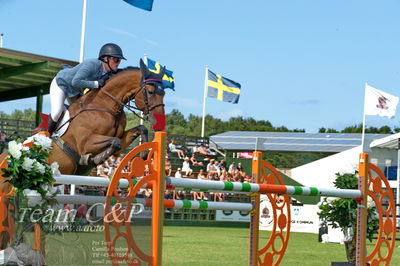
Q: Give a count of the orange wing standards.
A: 4